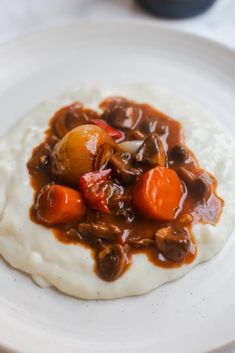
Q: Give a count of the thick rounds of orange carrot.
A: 2